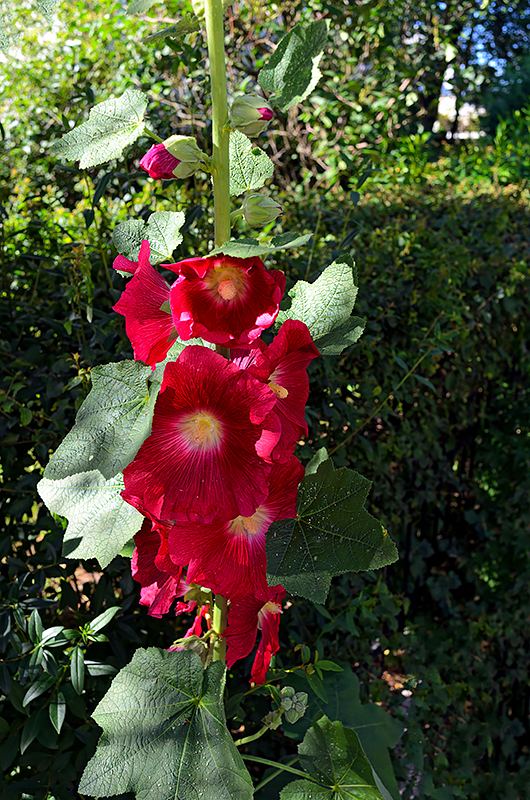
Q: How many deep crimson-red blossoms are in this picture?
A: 7